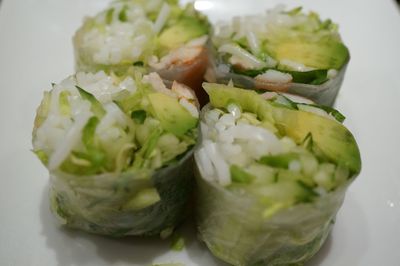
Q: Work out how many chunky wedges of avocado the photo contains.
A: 4